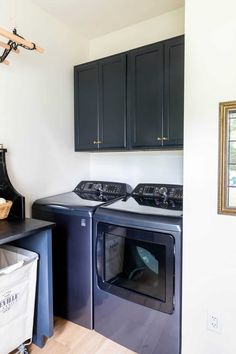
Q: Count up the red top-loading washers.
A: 0